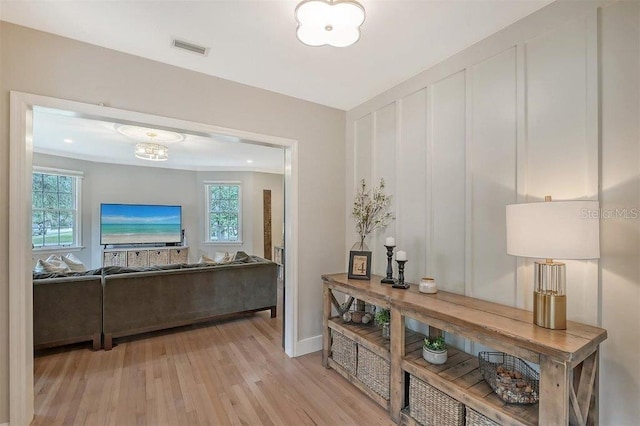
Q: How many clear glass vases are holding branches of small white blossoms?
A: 1